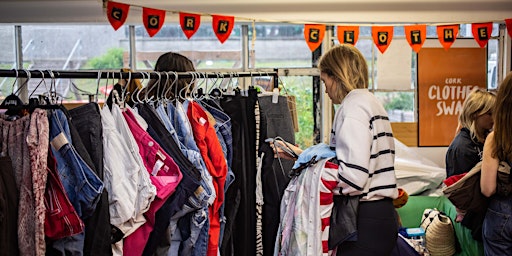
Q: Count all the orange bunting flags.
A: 11